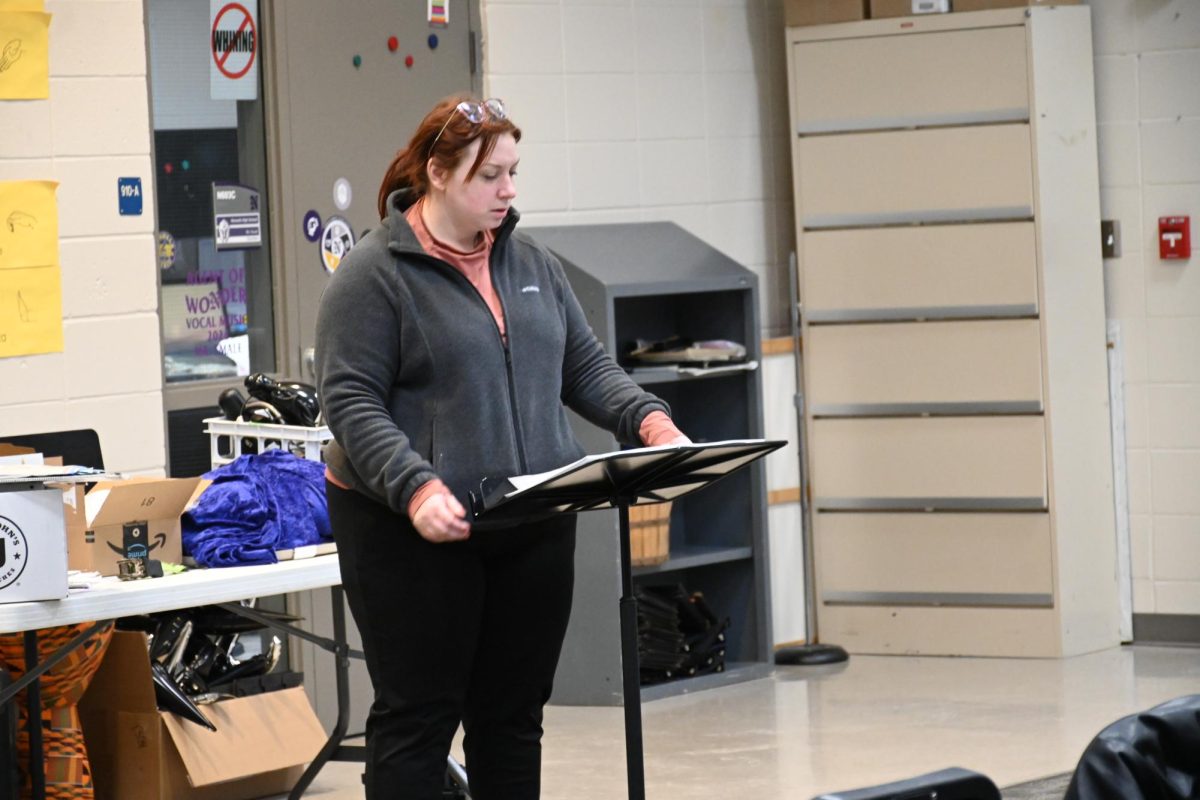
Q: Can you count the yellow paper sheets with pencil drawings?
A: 3